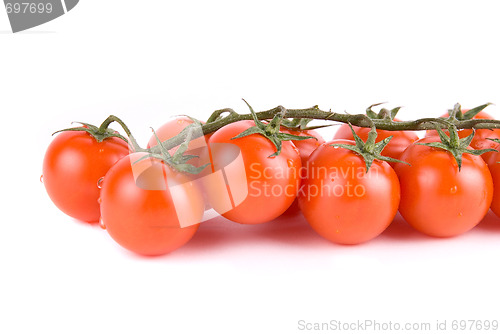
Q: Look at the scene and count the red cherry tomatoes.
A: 10